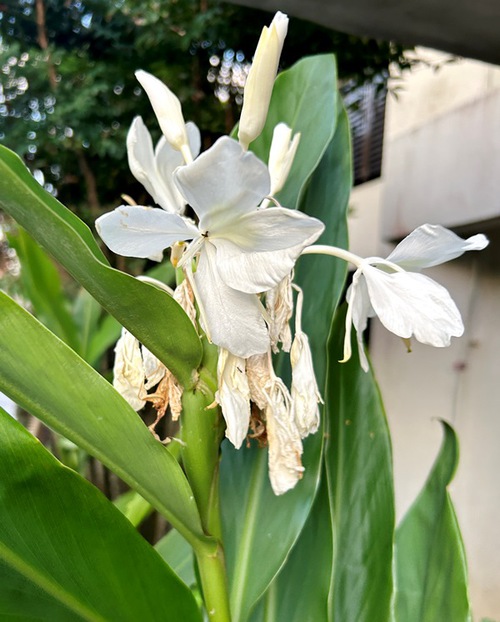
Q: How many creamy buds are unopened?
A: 3